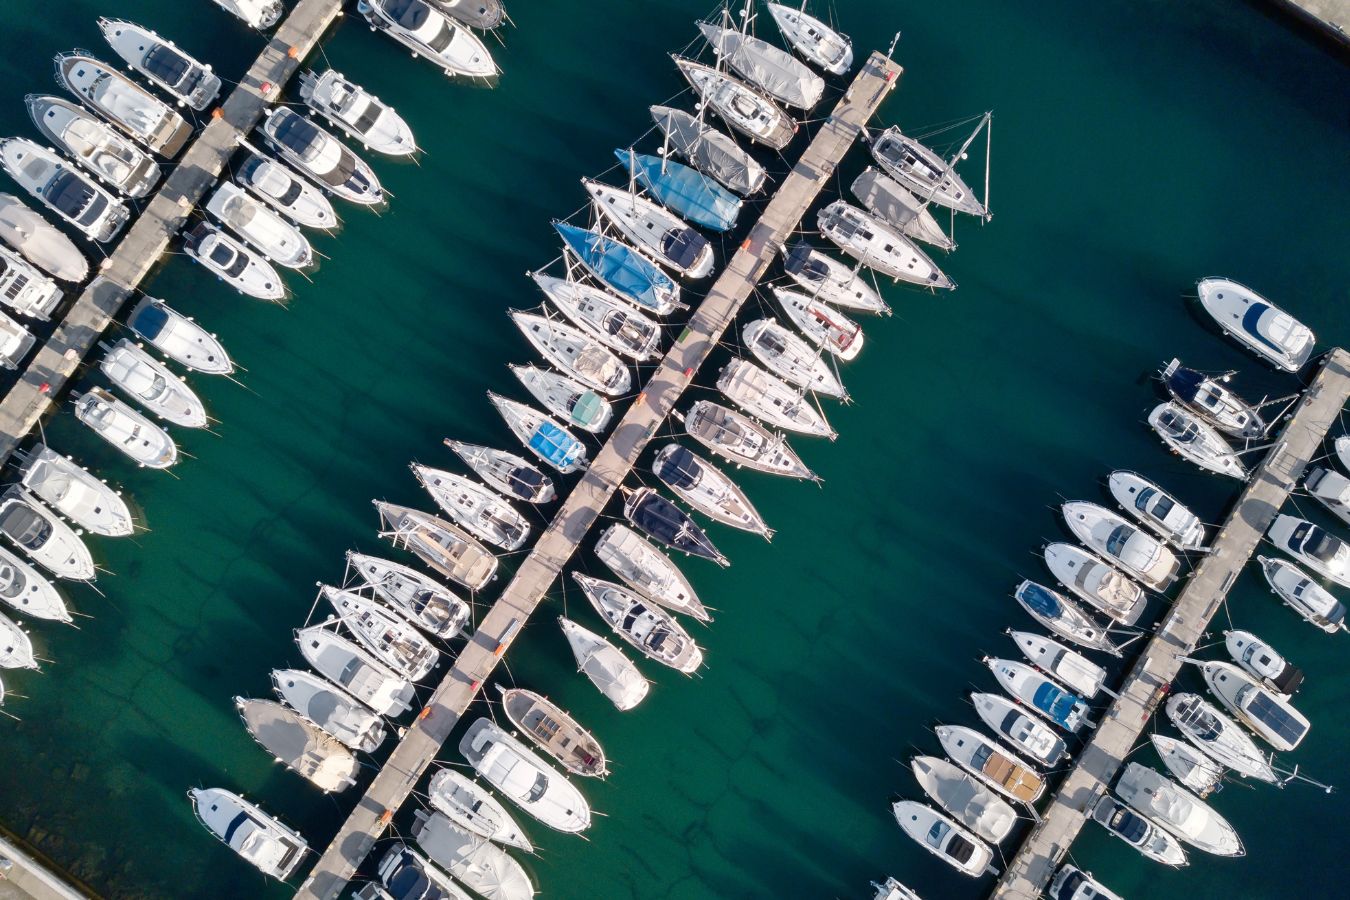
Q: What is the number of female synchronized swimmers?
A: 0